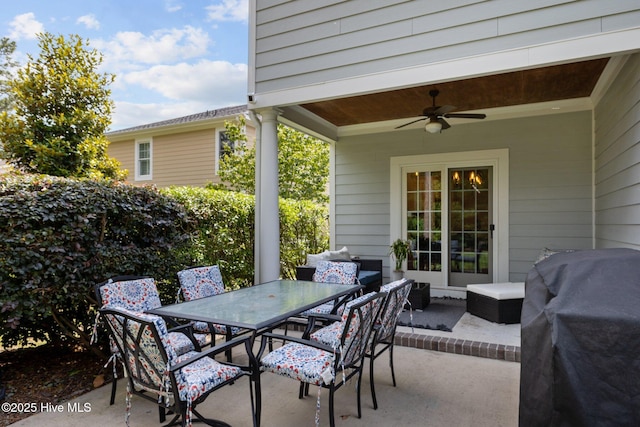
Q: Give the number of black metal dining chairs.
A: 6